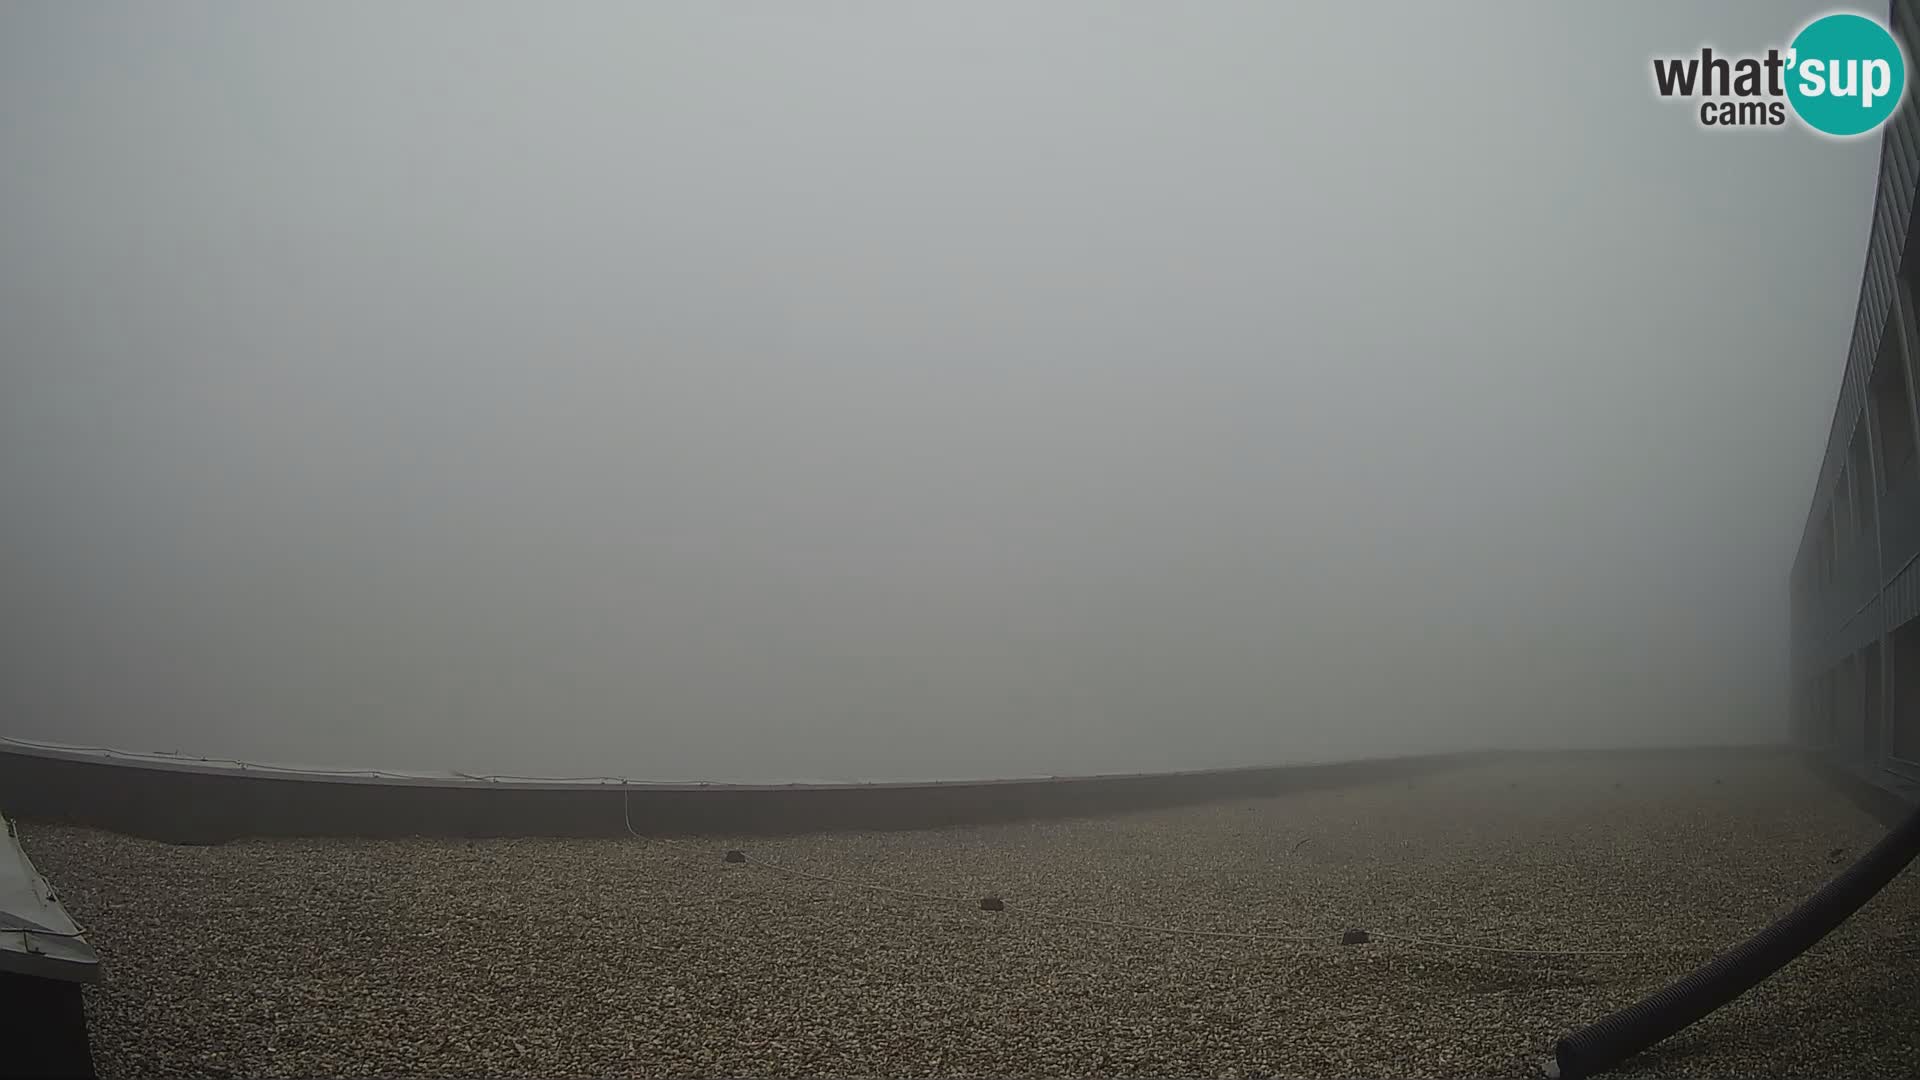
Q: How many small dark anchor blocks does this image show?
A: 3